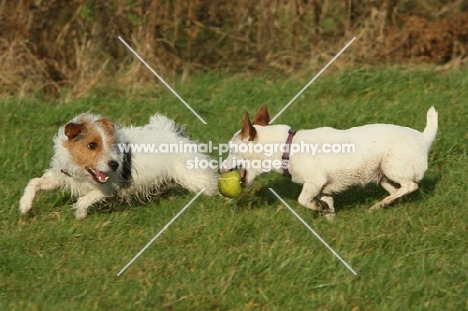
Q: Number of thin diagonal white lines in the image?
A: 4